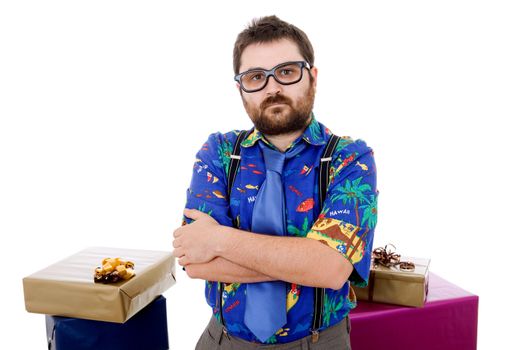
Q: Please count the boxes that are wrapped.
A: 4